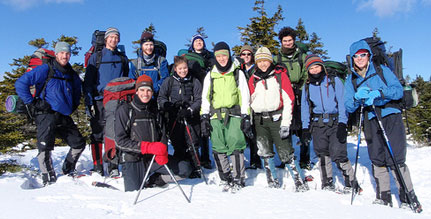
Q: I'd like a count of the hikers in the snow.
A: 12